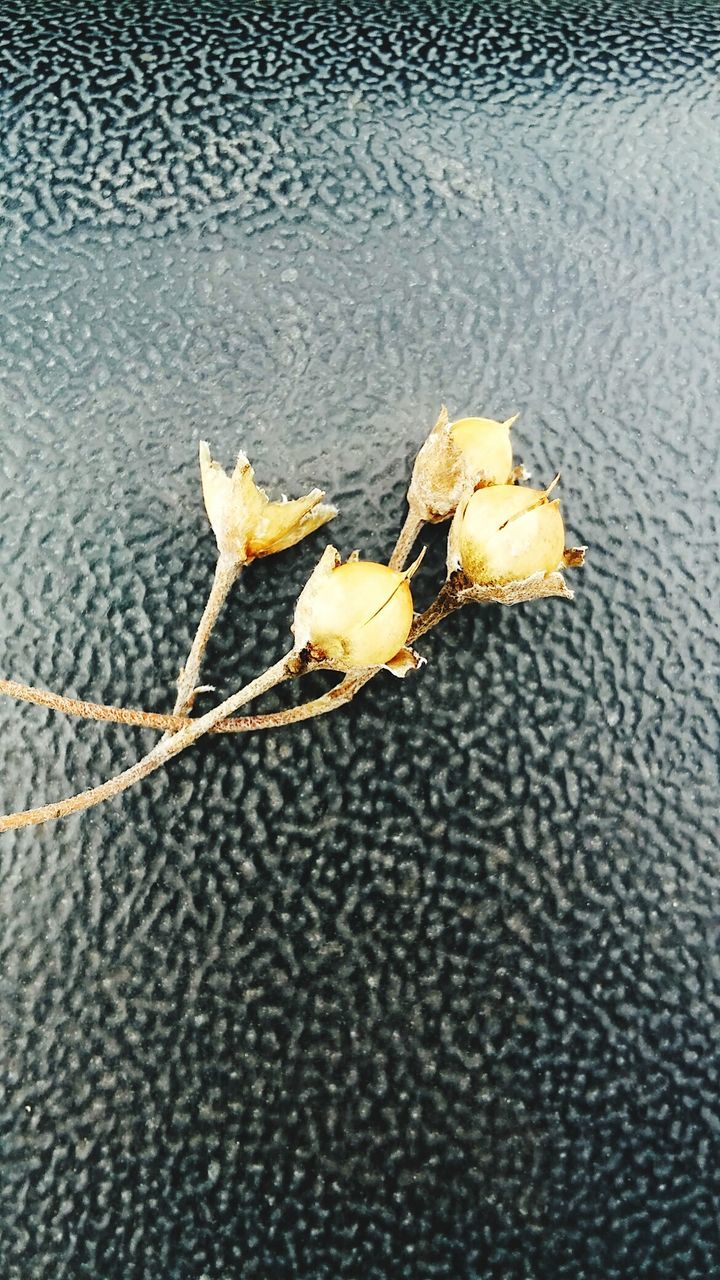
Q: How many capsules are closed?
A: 3